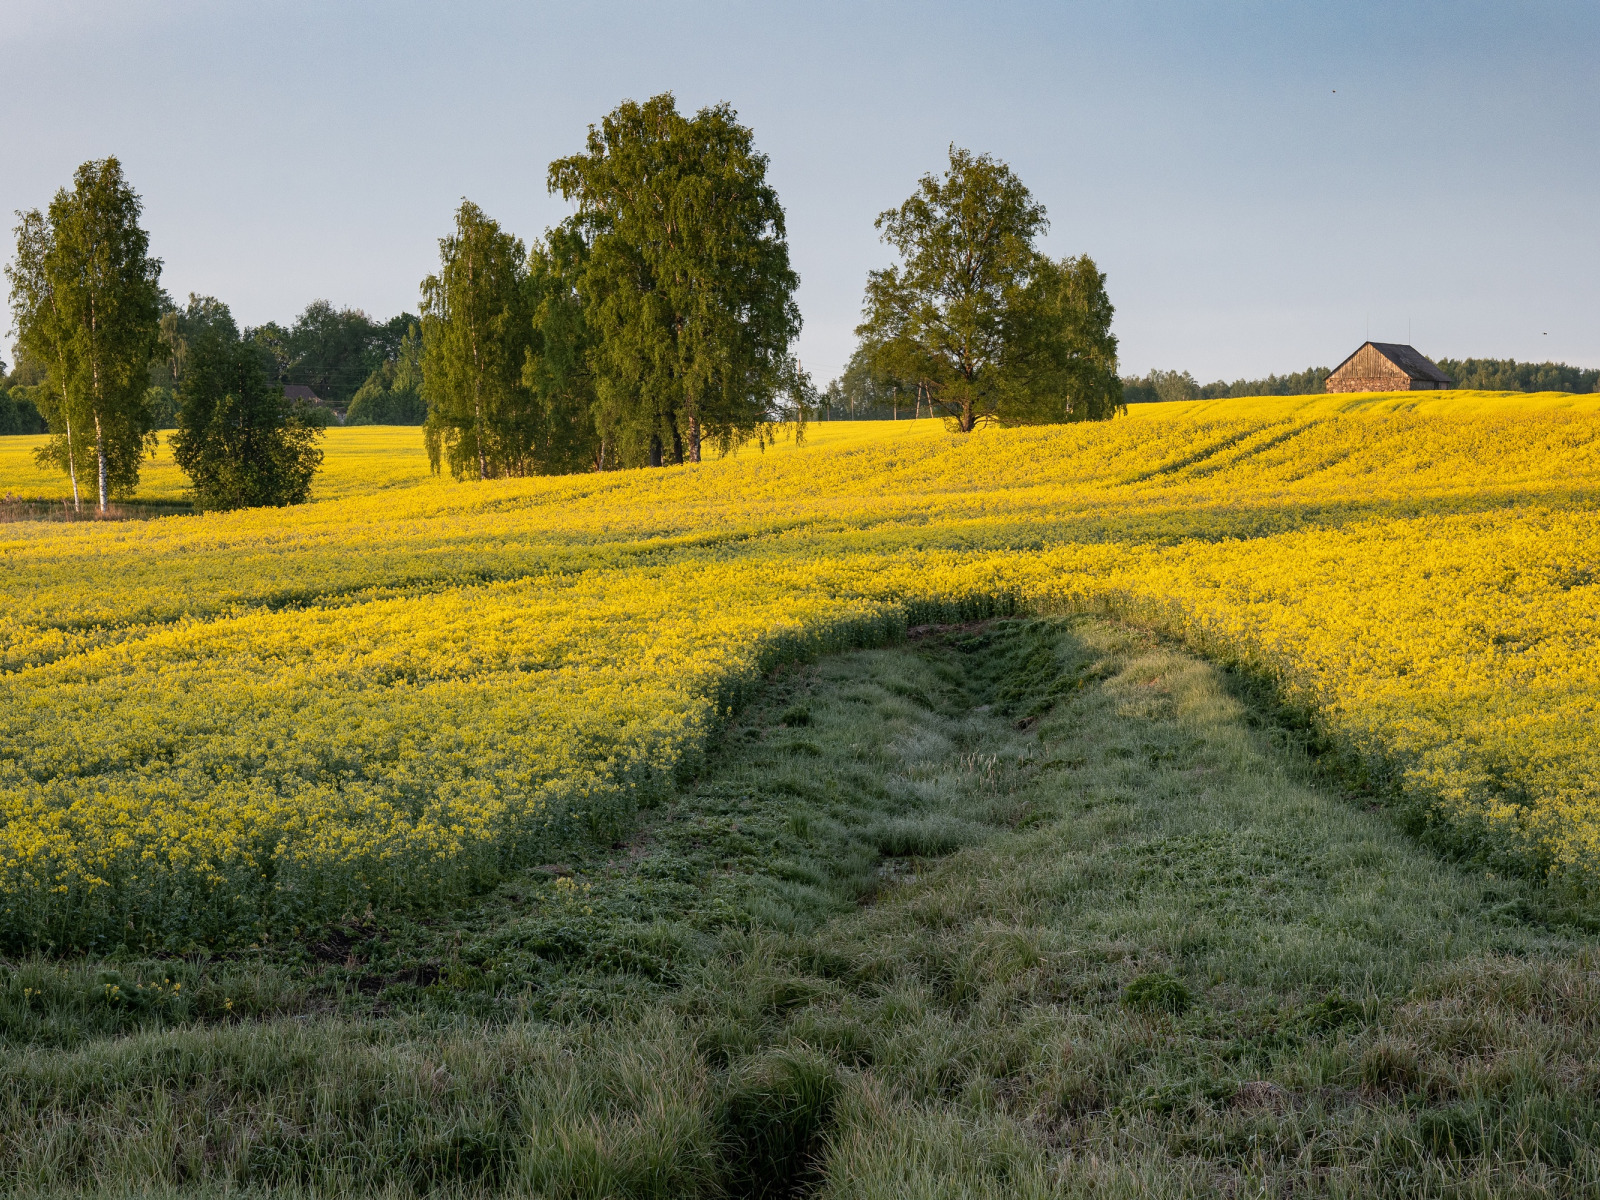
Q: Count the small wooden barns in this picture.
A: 1